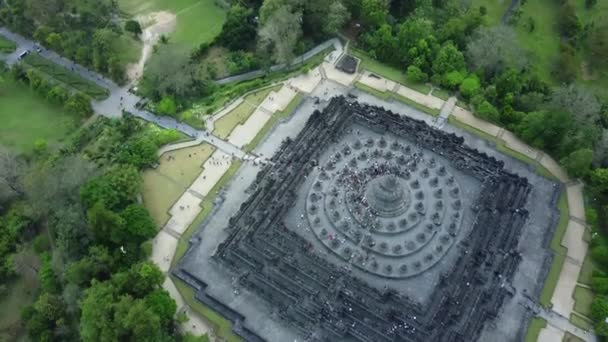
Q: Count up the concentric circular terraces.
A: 3